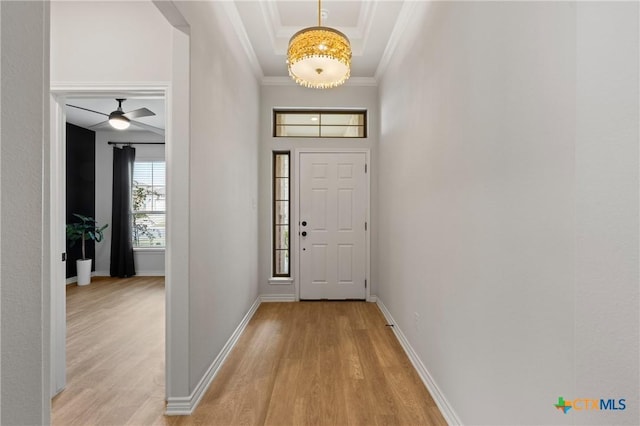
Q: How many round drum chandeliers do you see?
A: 1